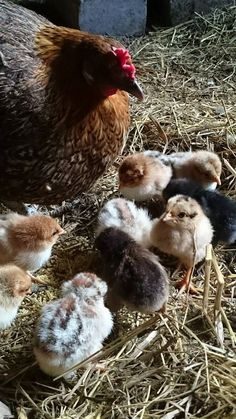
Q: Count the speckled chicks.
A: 2